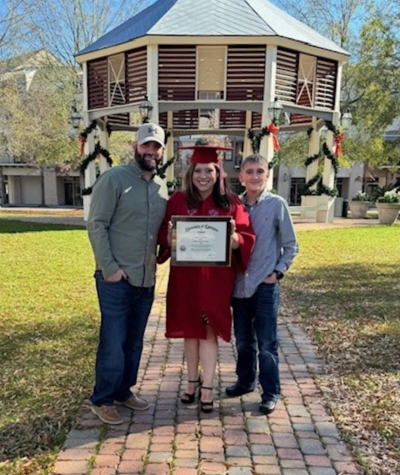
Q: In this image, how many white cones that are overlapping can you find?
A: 0